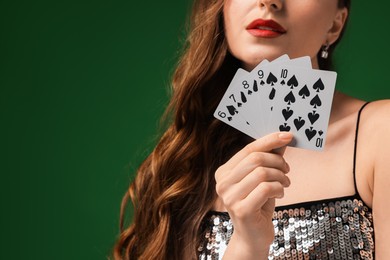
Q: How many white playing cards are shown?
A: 5